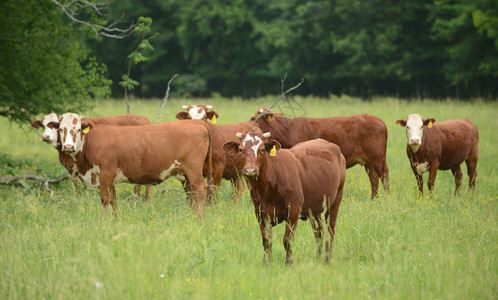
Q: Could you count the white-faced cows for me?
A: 4